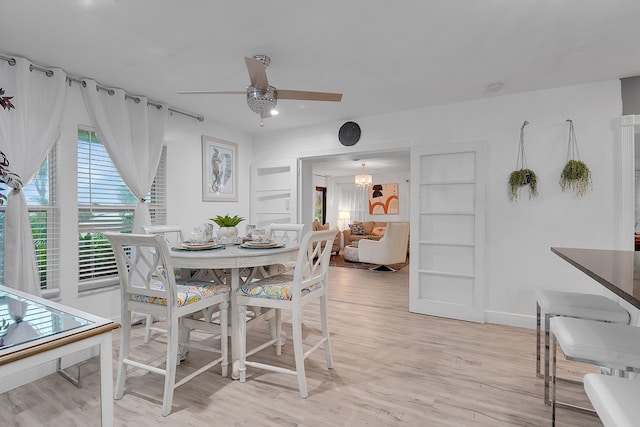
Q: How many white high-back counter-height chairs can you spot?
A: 4